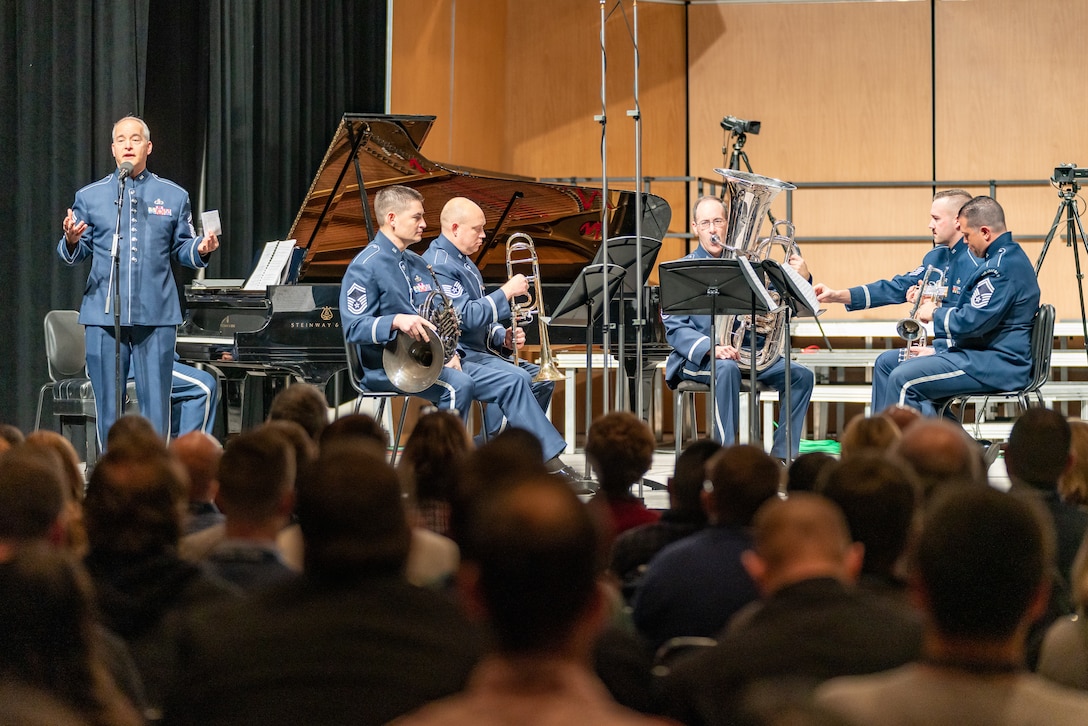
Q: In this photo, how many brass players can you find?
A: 5